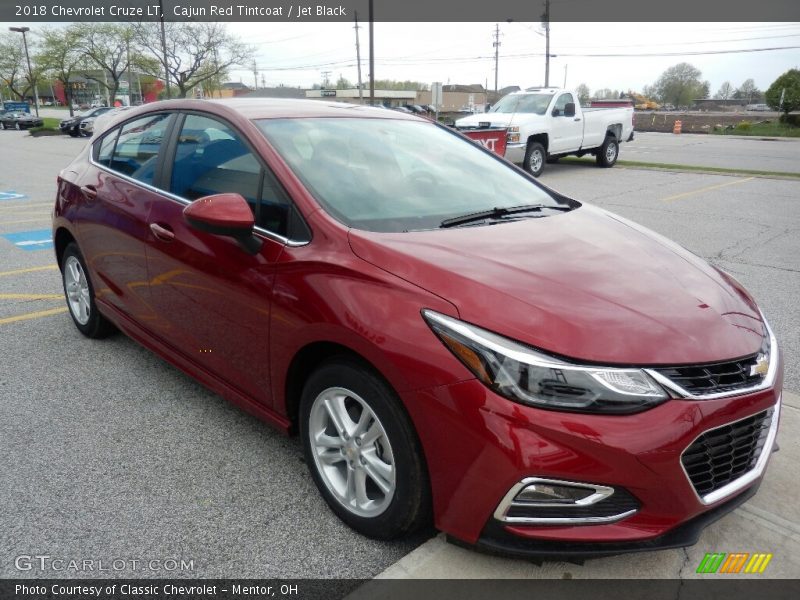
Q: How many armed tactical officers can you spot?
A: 0